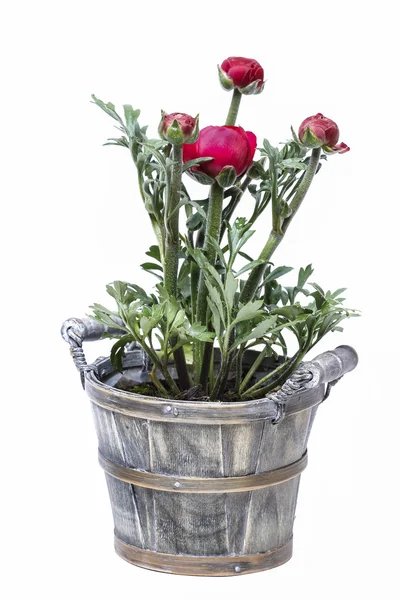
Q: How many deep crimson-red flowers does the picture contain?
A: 4